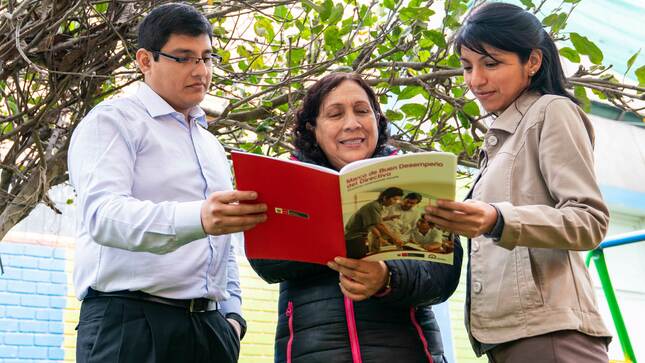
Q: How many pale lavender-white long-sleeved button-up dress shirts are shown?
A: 1